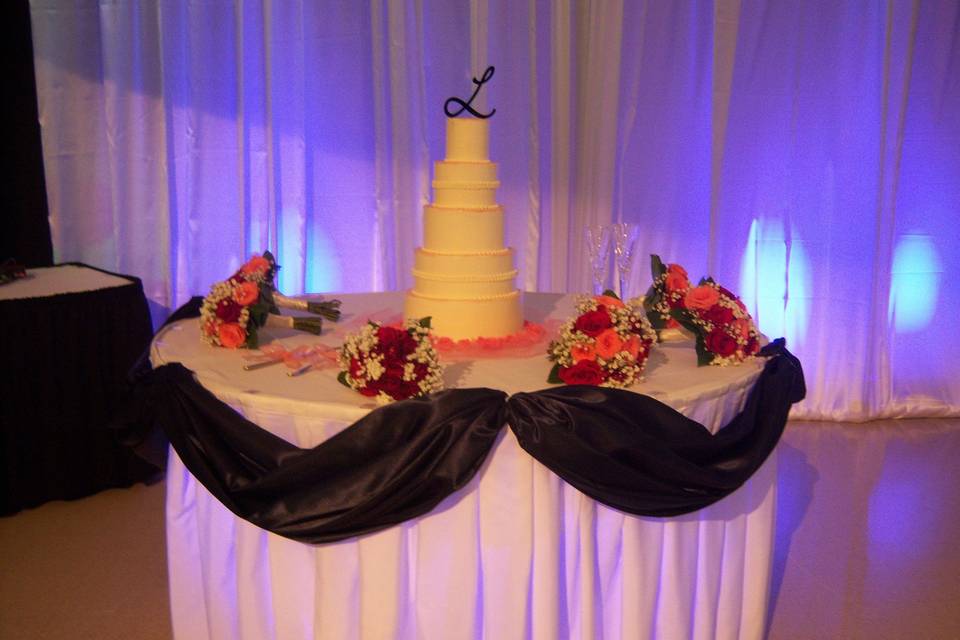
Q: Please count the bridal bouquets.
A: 6